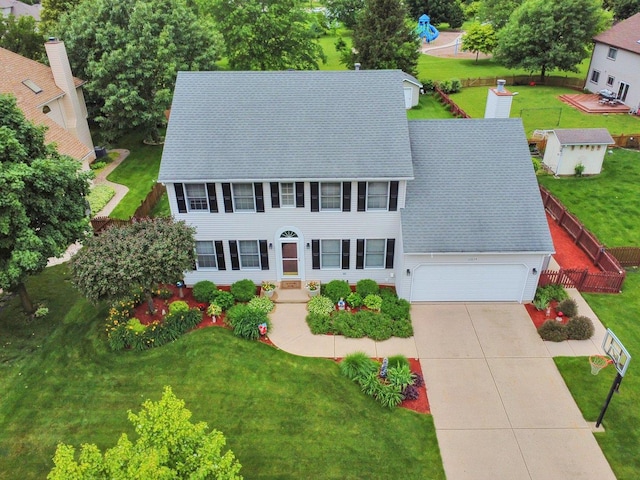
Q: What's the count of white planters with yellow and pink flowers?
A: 2